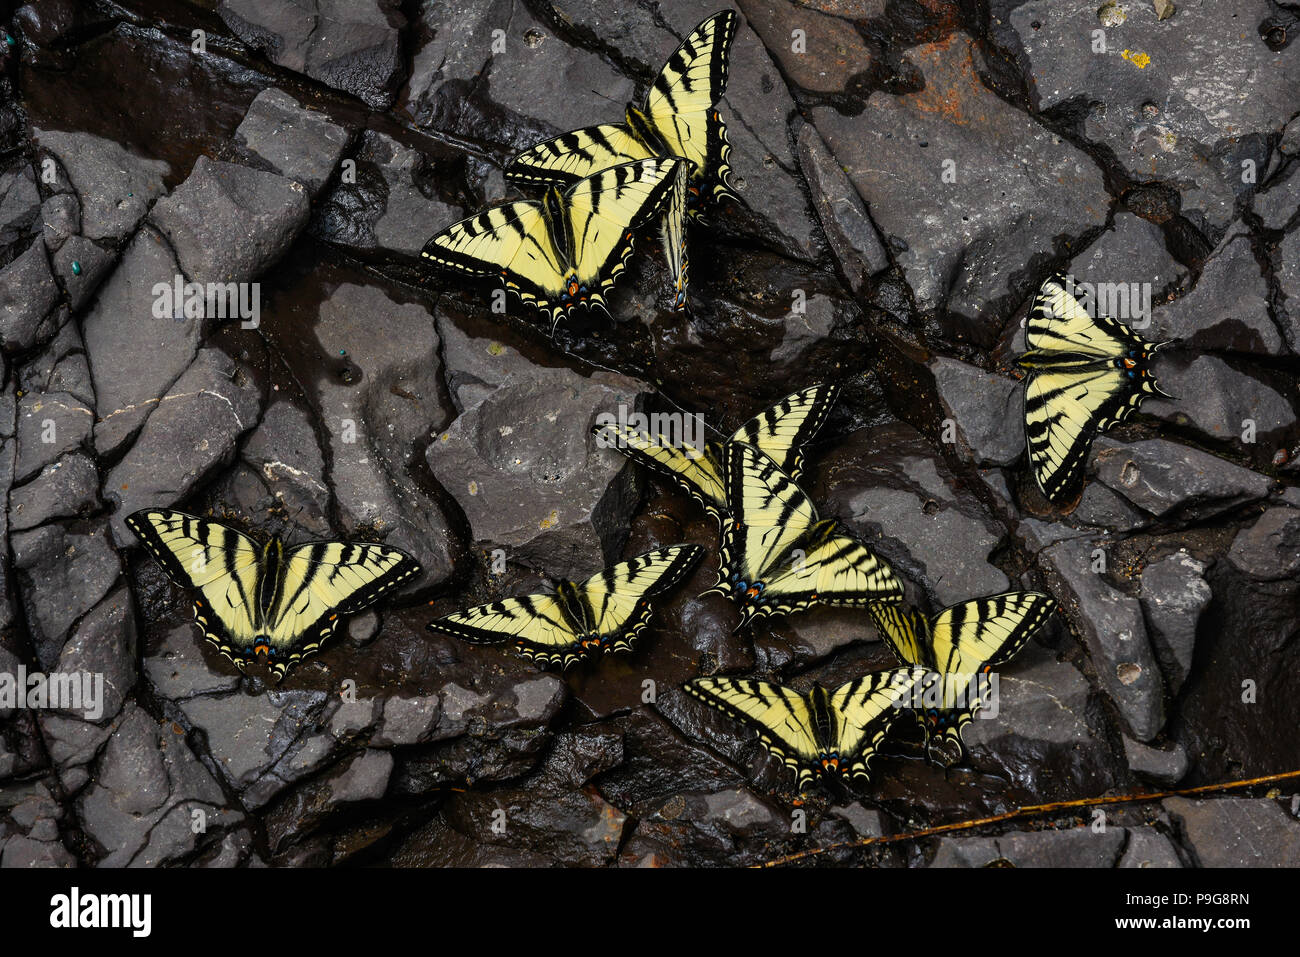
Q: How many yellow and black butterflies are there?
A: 10